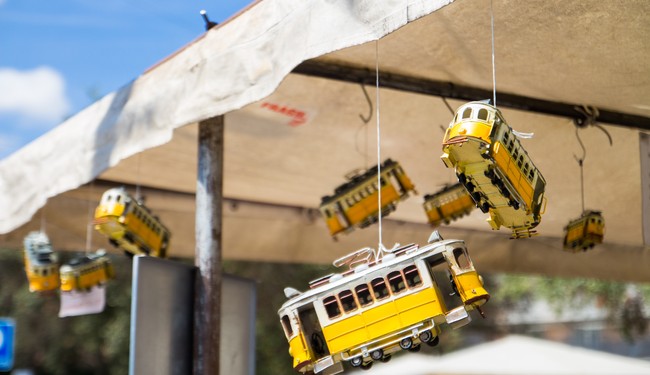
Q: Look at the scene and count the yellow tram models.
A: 8